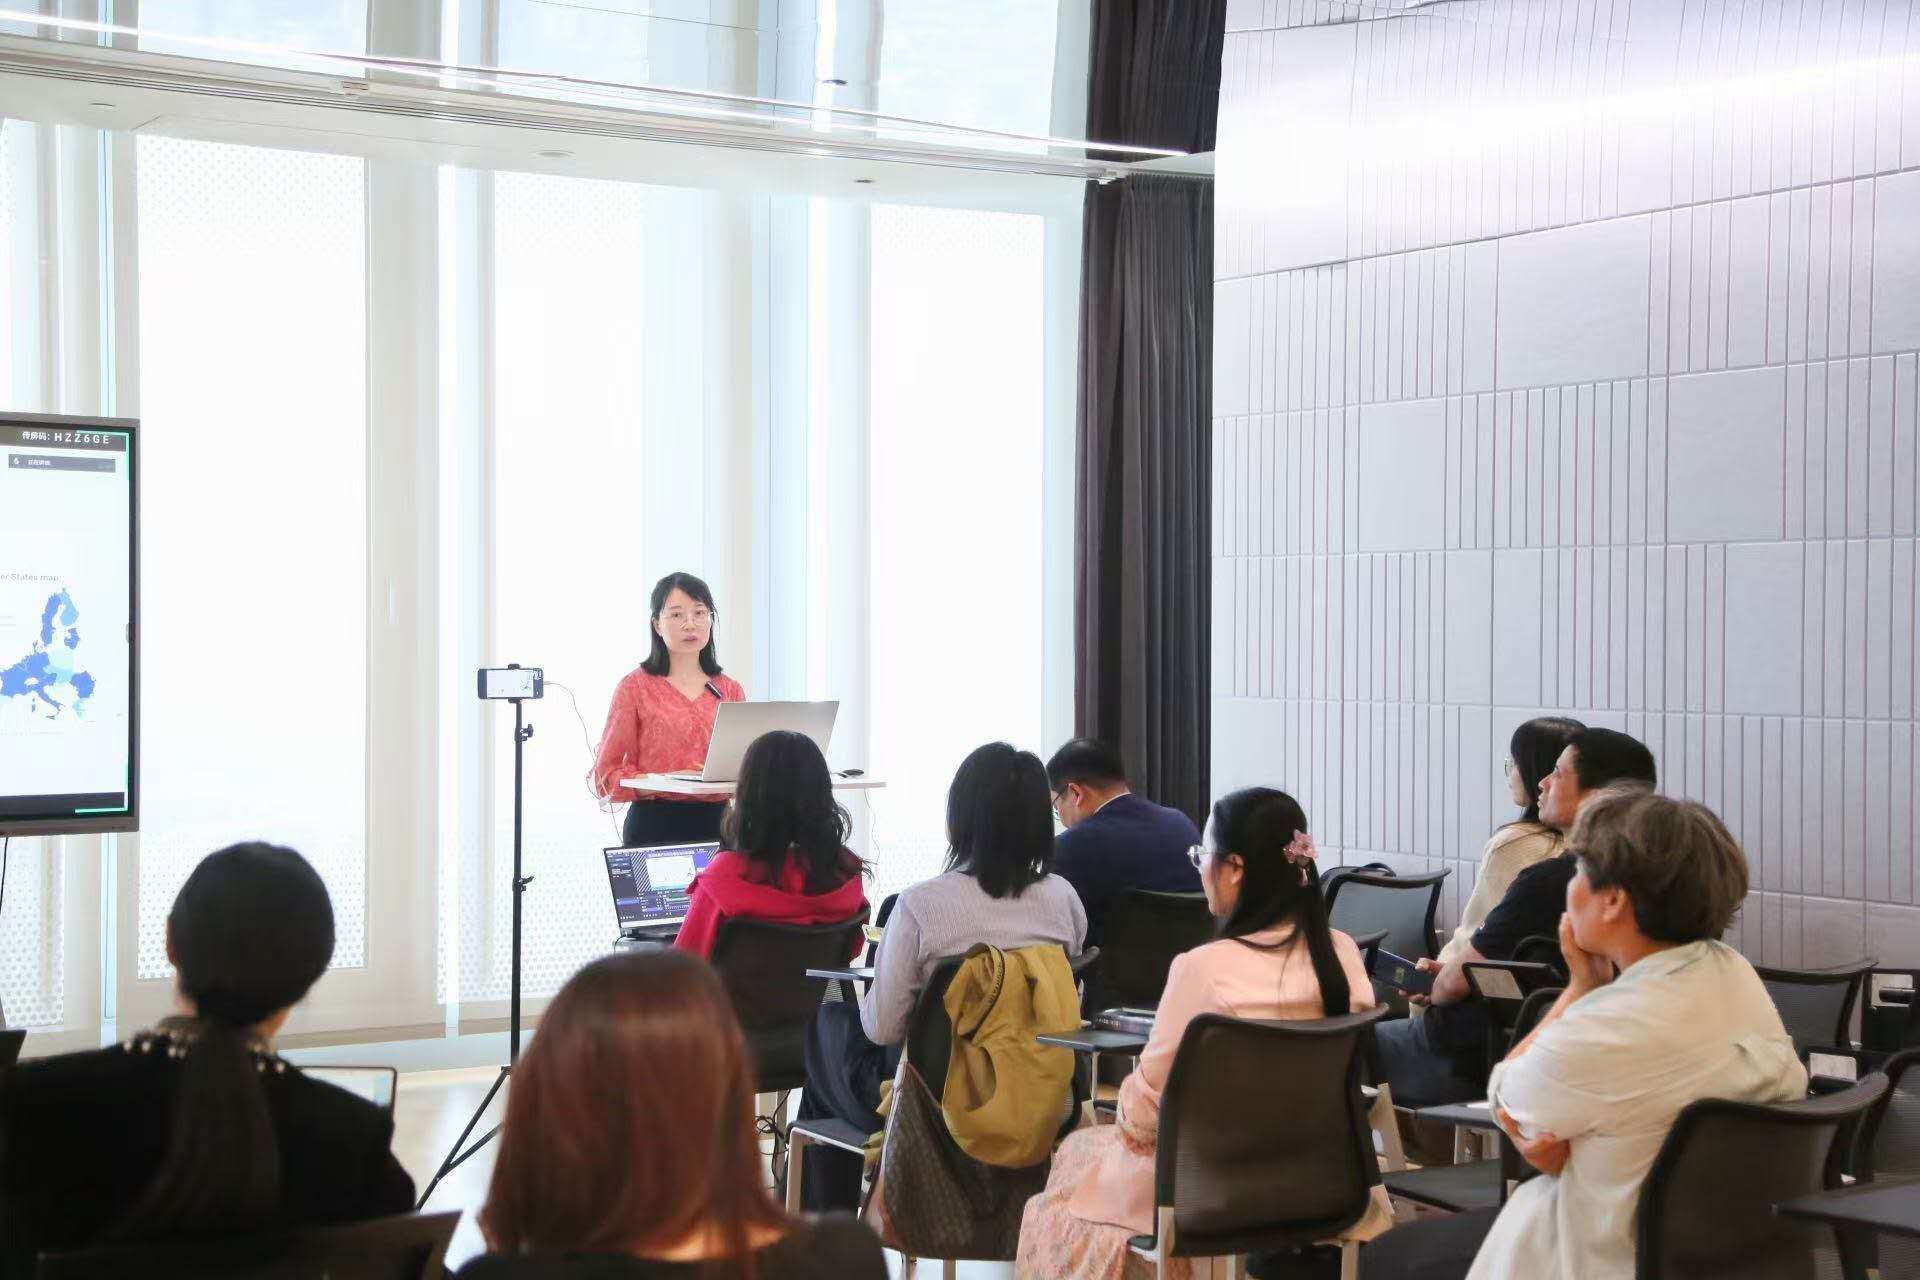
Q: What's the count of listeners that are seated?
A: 9